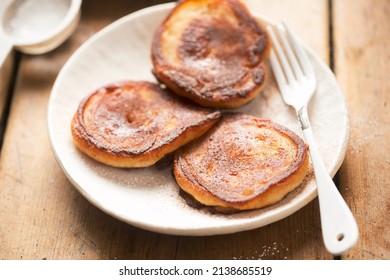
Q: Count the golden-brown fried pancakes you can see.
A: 3